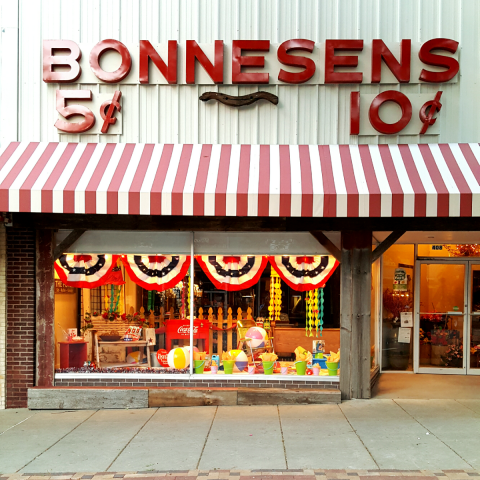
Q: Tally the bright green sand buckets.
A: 5